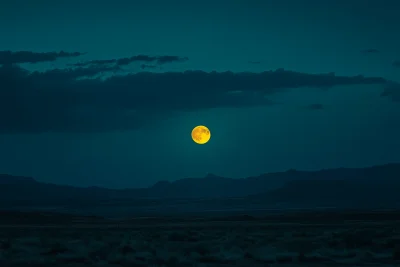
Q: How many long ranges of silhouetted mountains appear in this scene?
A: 1